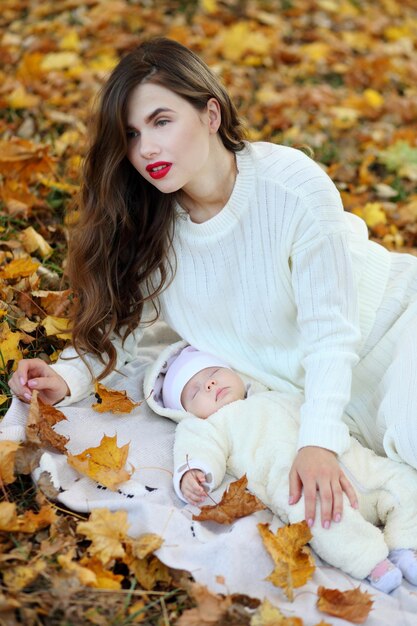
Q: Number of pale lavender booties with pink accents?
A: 2